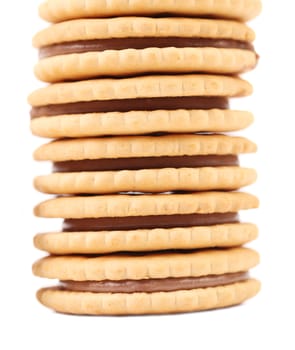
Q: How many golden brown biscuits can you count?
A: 11